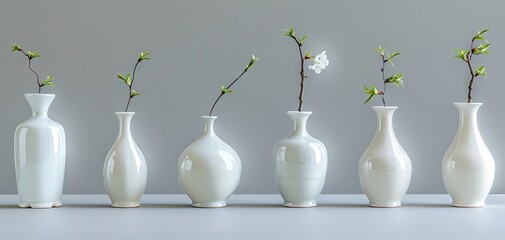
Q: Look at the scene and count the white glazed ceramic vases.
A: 6